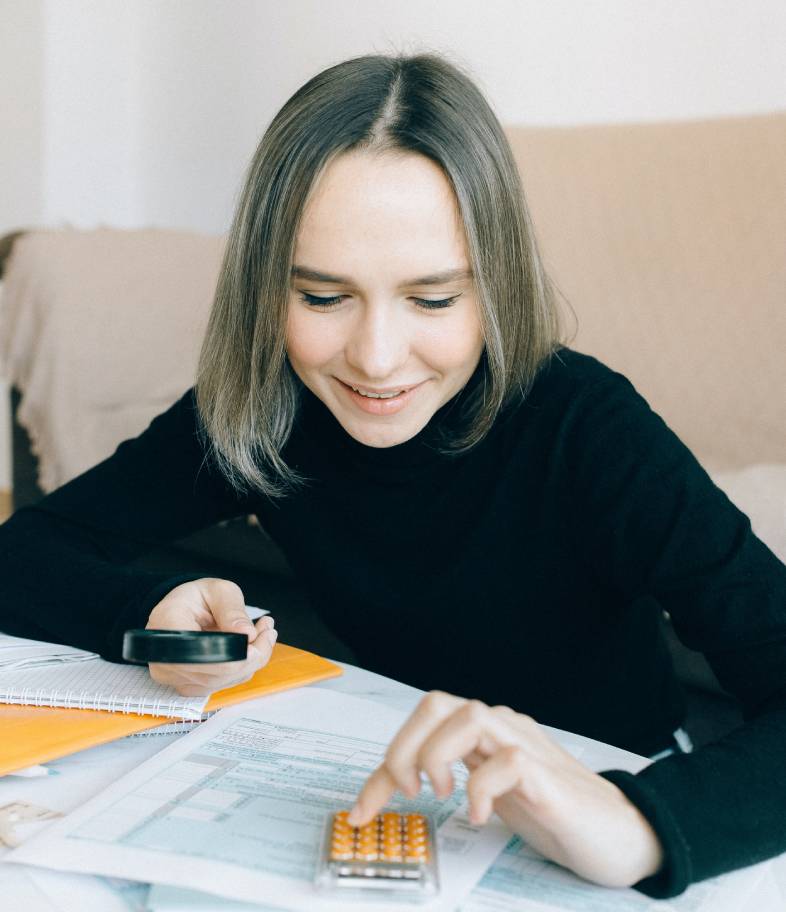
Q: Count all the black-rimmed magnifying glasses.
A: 1